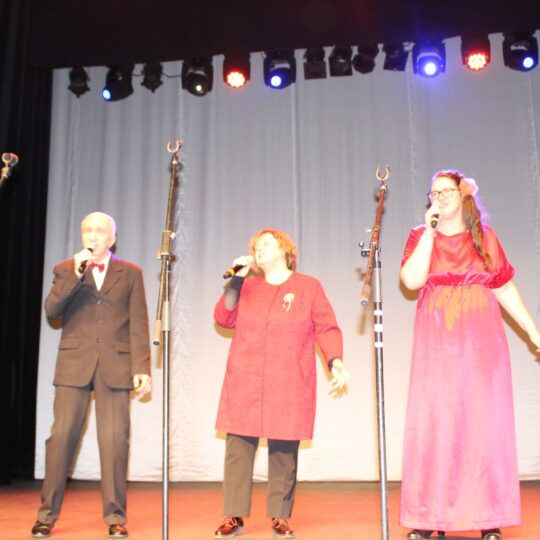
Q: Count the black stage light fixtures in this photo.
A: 13